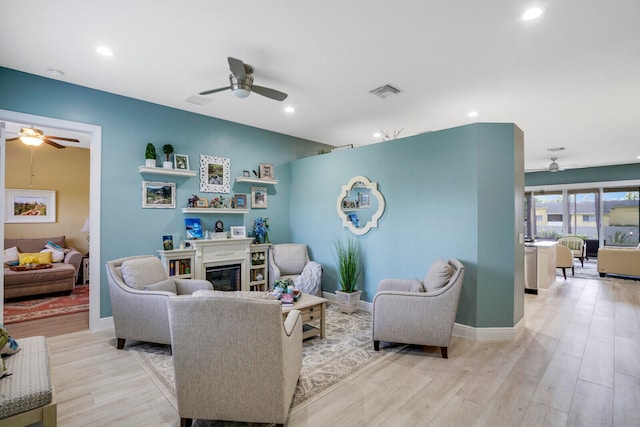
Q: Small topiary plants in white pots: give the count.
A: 2